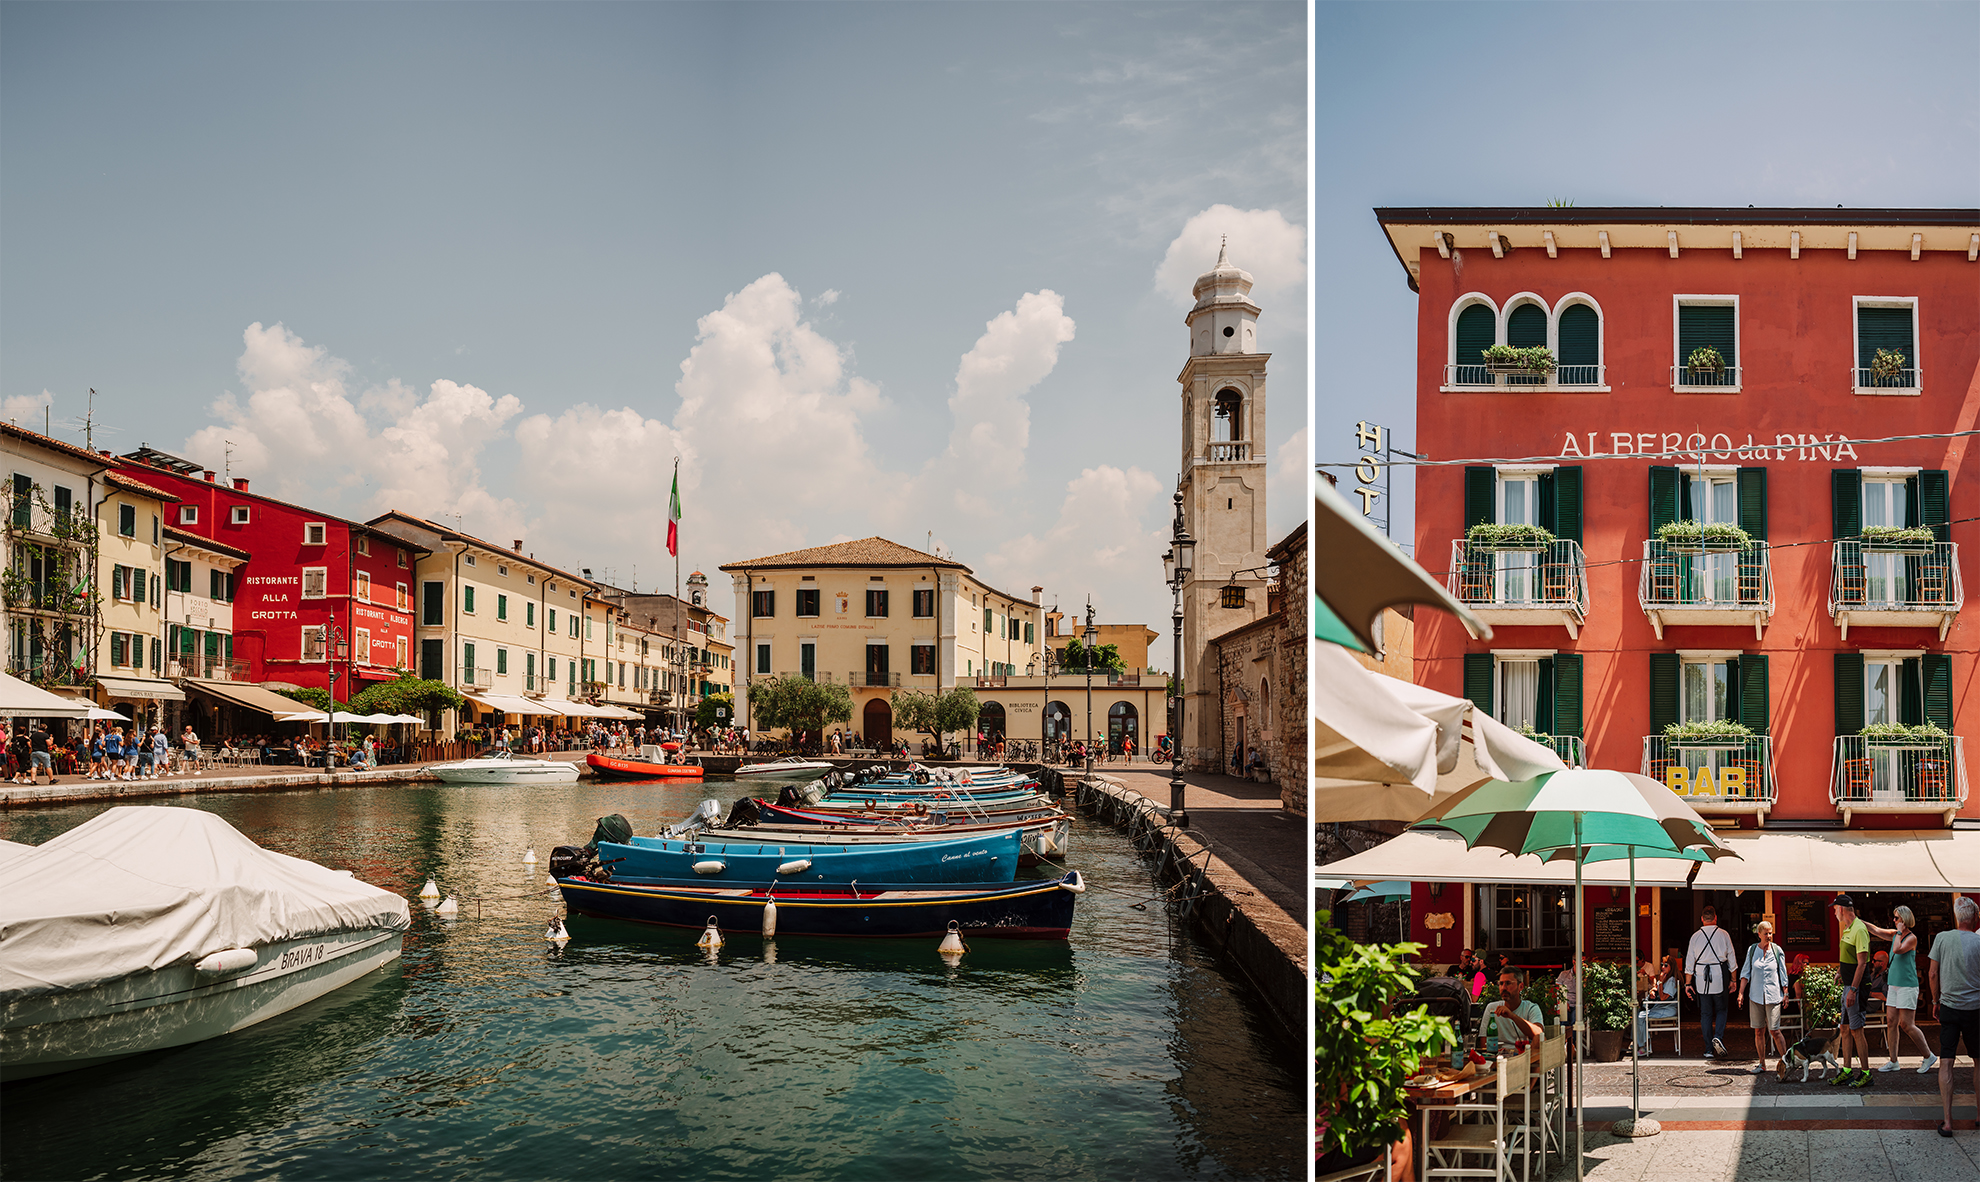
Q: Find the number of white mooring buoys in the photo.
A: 7